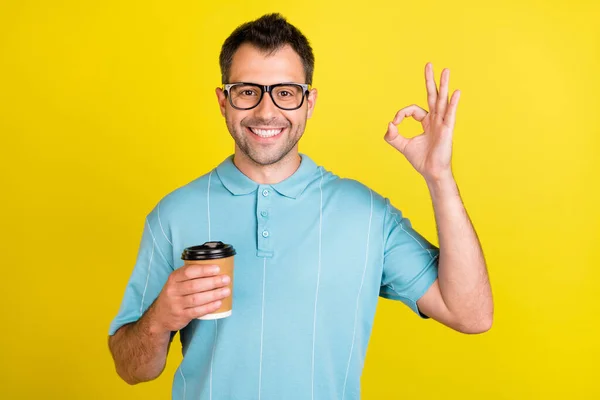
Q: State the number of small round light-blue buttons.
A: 3